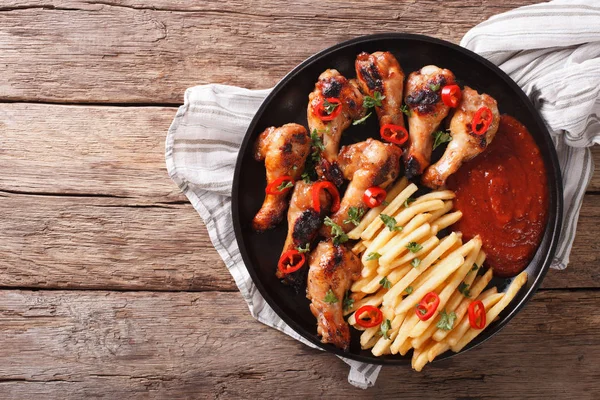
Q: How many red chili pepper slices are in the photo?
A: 11